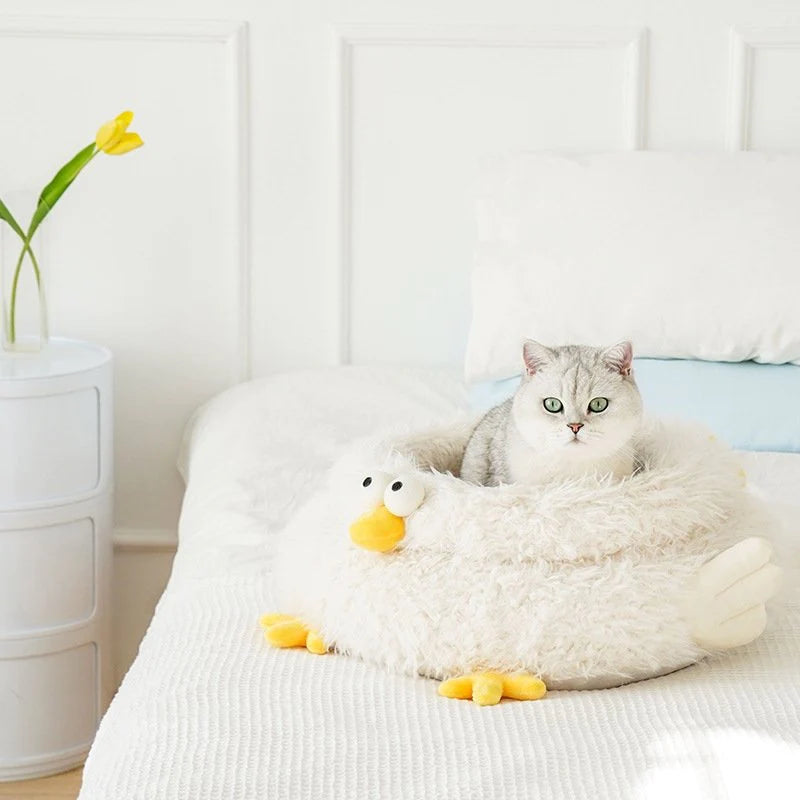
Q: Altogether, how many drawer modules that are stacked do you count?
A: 3